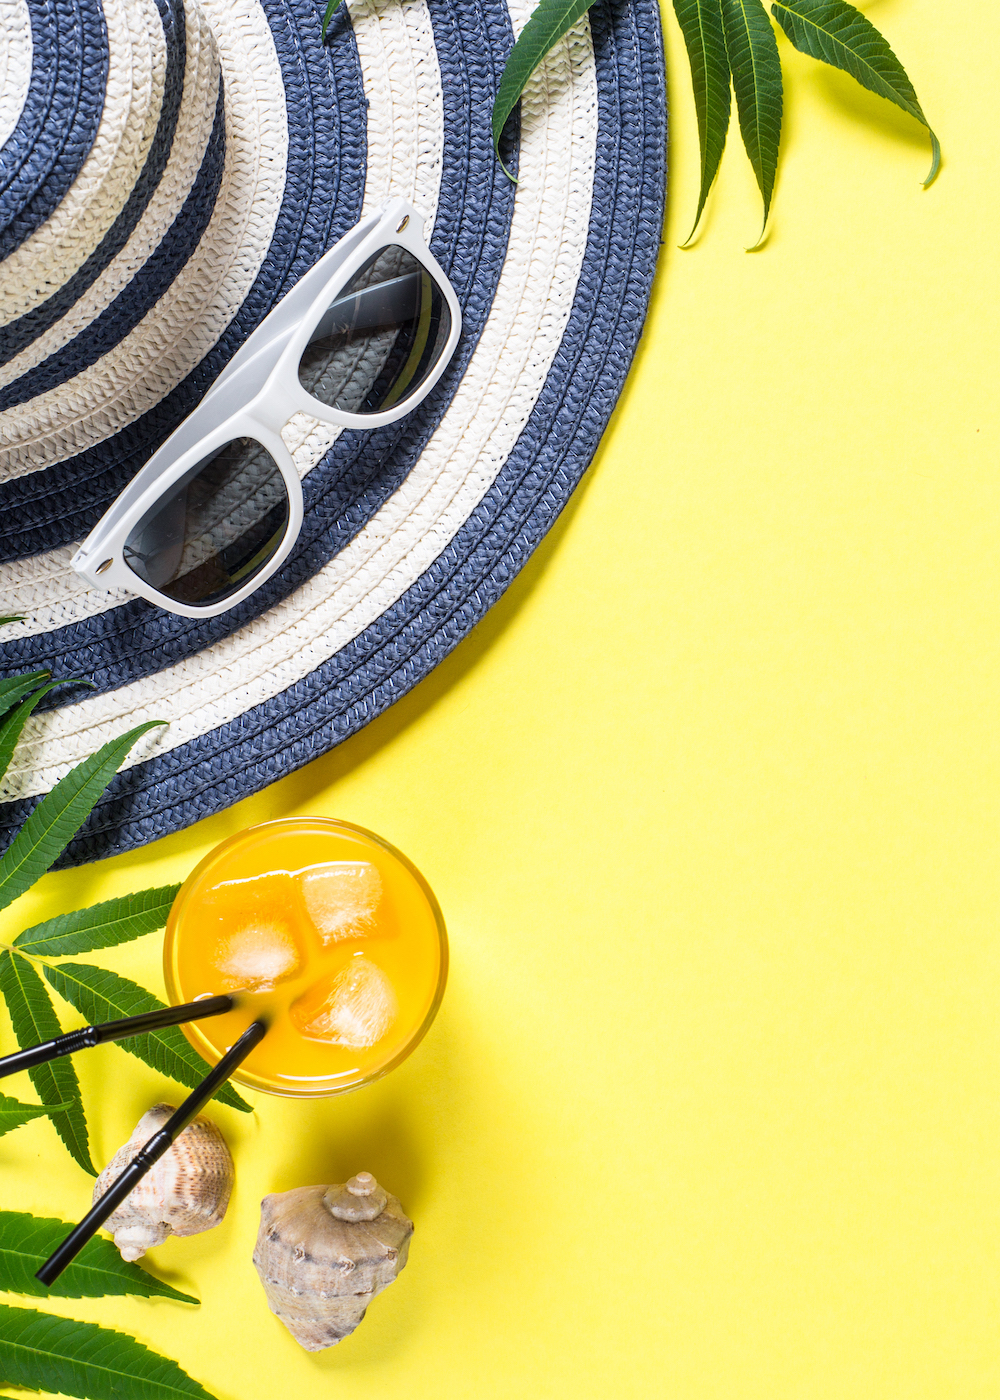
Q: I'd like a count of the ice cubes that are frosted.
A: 3